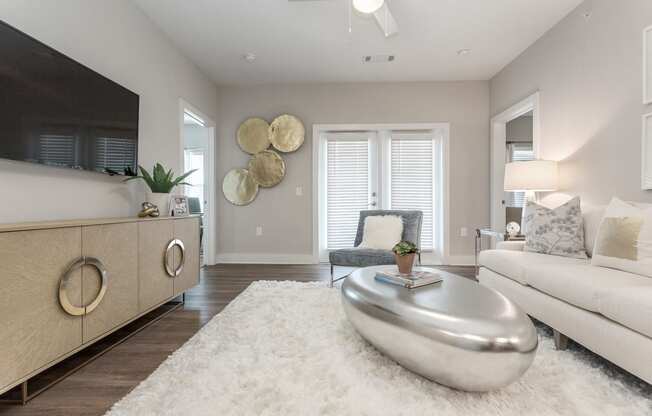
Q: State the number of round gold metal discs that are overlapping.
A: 4